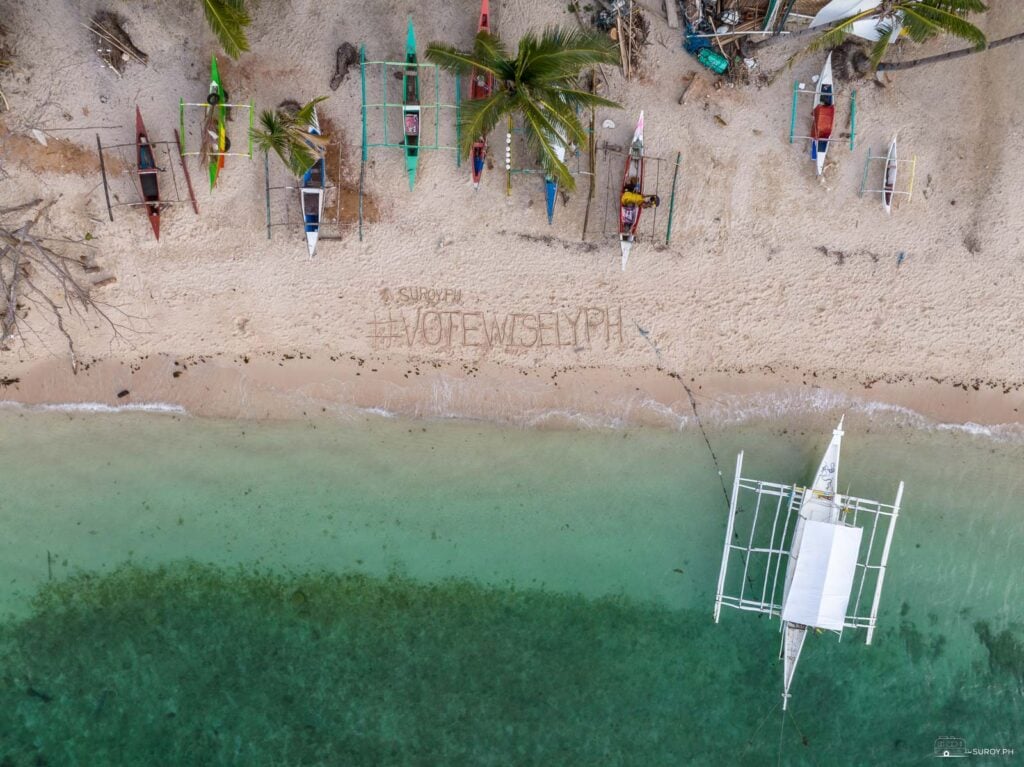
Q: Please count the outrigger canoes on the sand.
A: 9